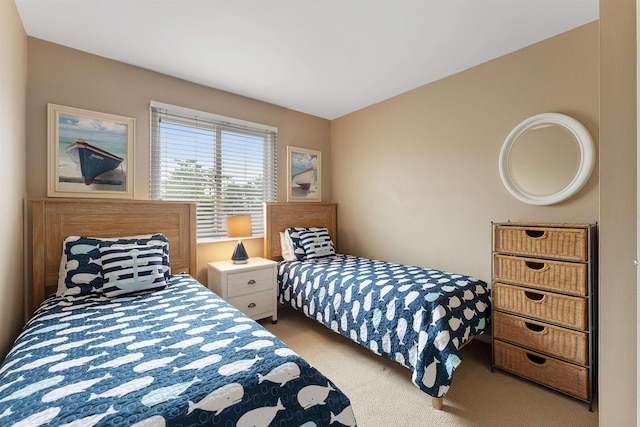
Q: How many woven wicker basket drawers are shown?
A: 5